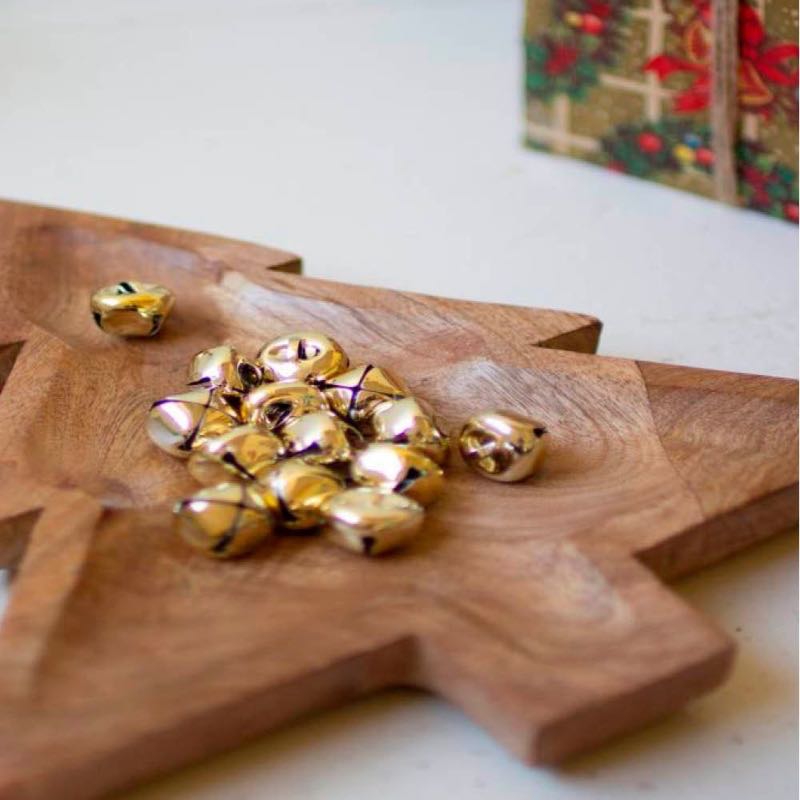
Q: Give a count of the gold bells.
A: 14